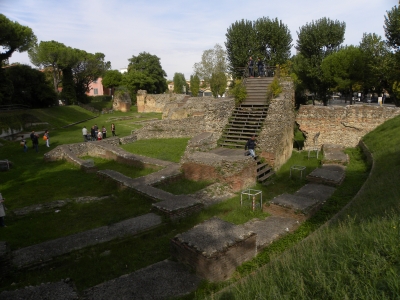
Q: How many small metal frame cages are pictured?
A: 3